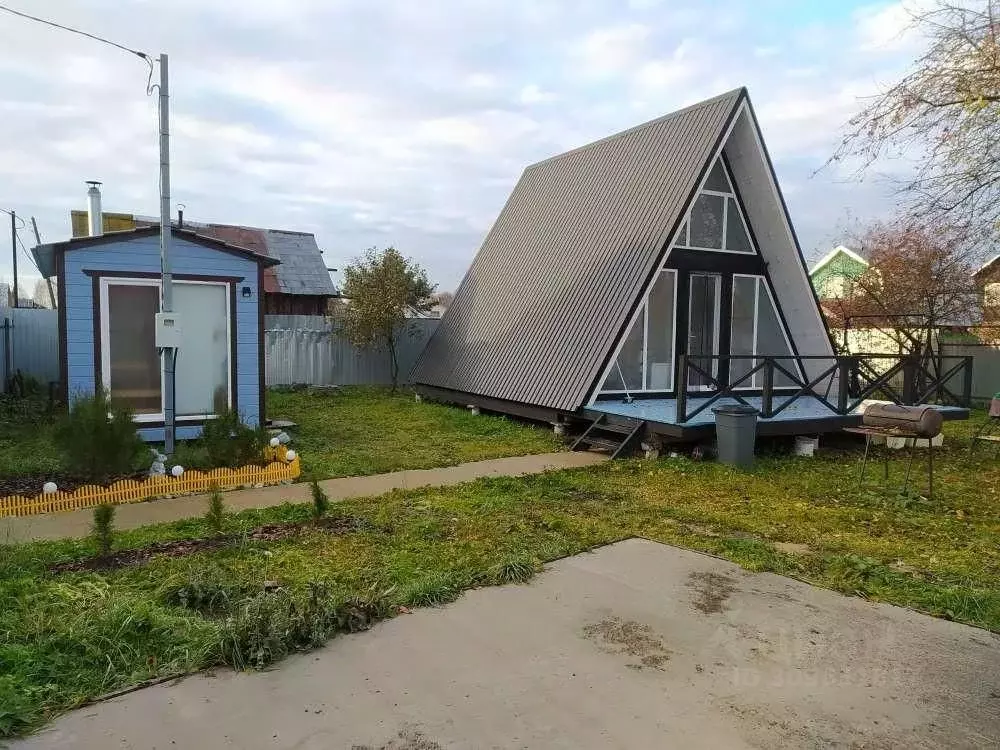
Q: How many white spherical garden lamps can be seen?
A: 4